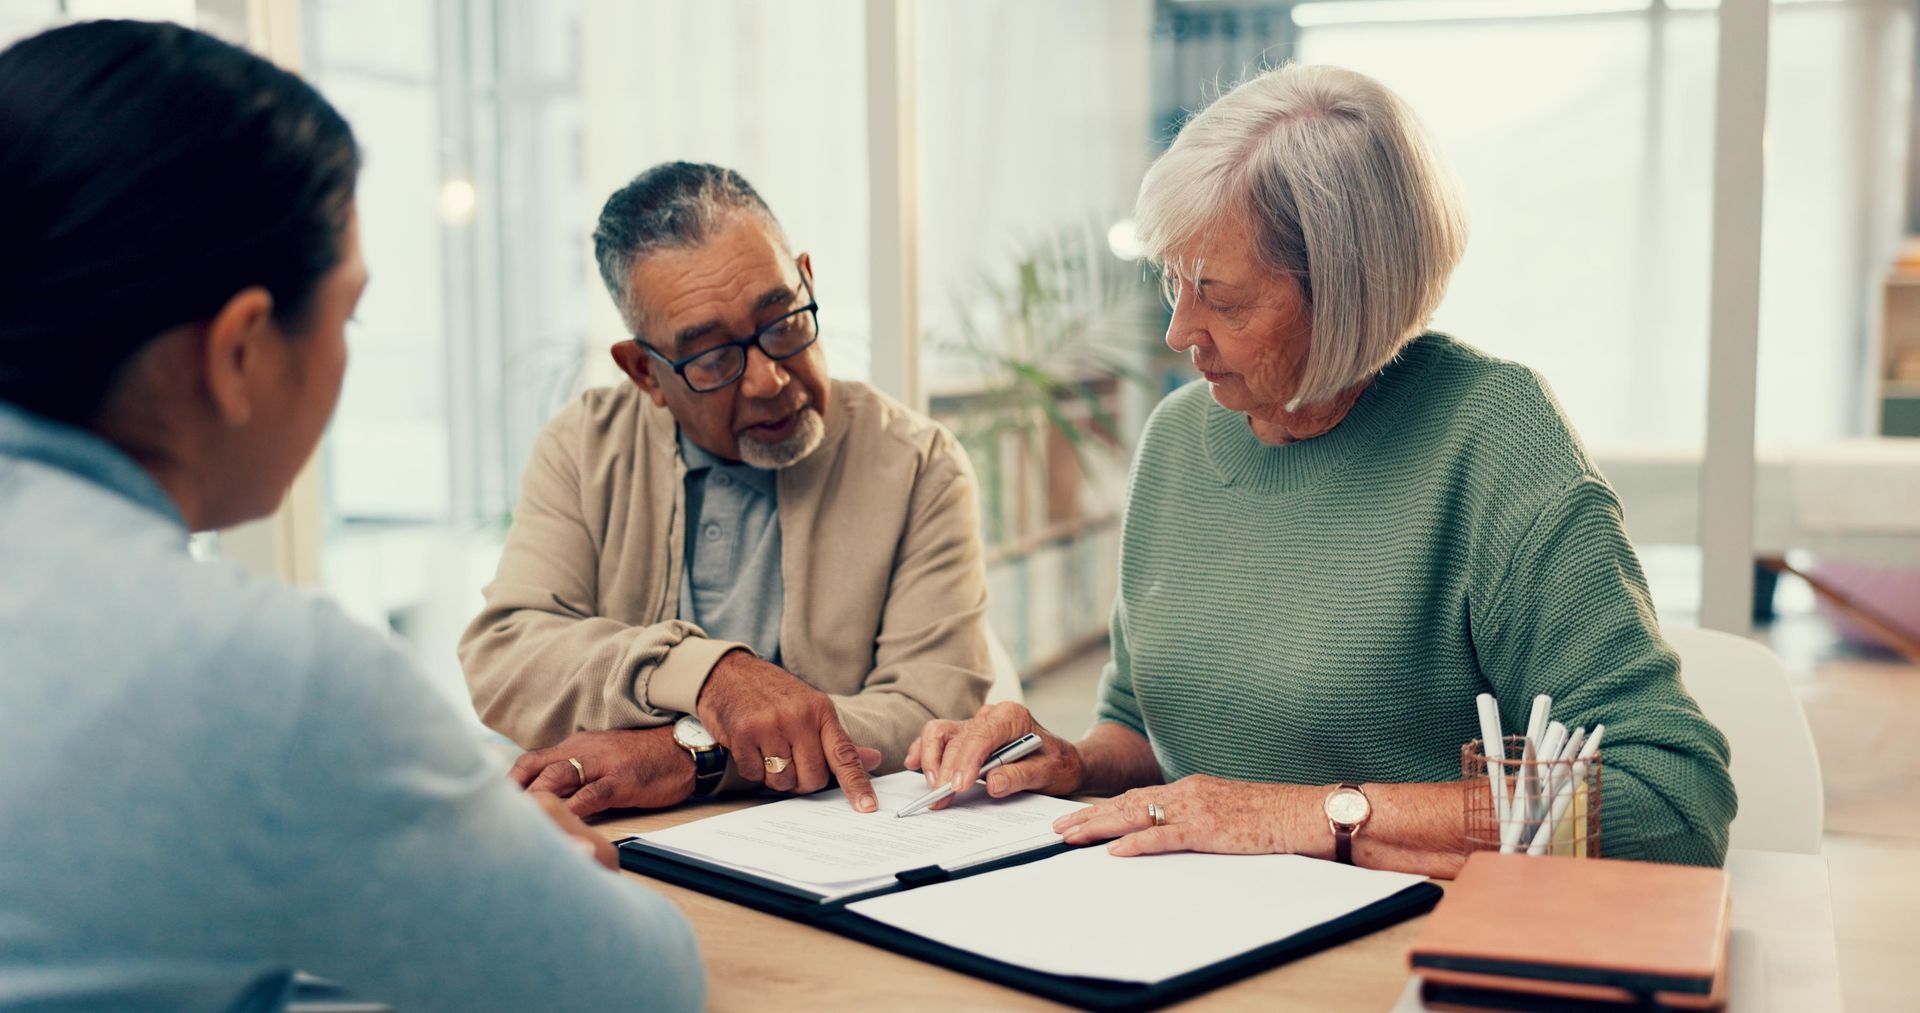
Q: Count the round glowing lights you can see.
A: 2